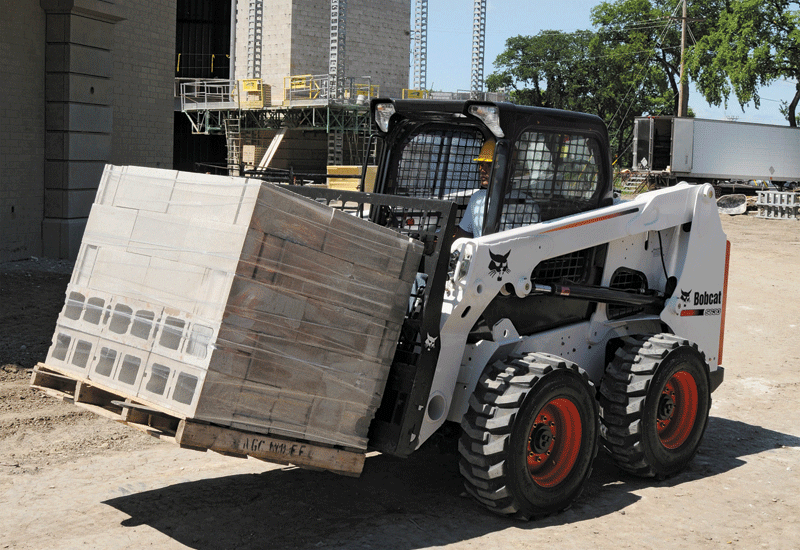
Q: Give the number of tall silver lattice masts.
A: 4